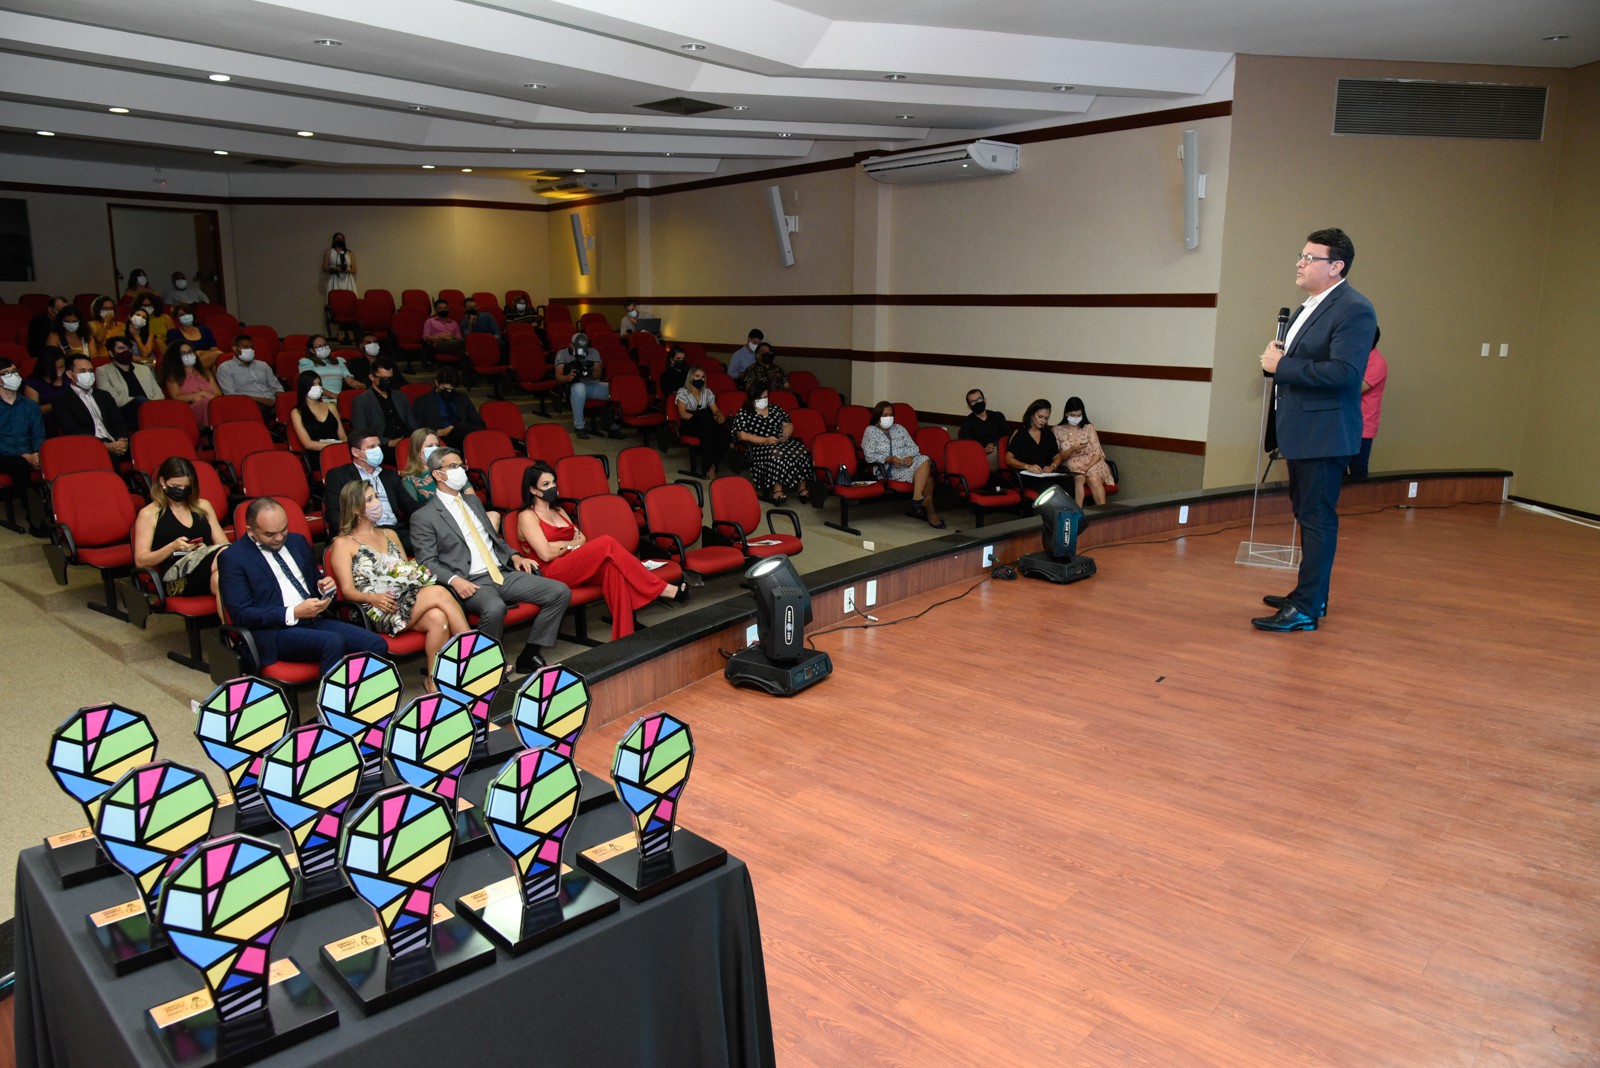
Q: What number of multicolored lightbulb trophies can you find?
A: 12